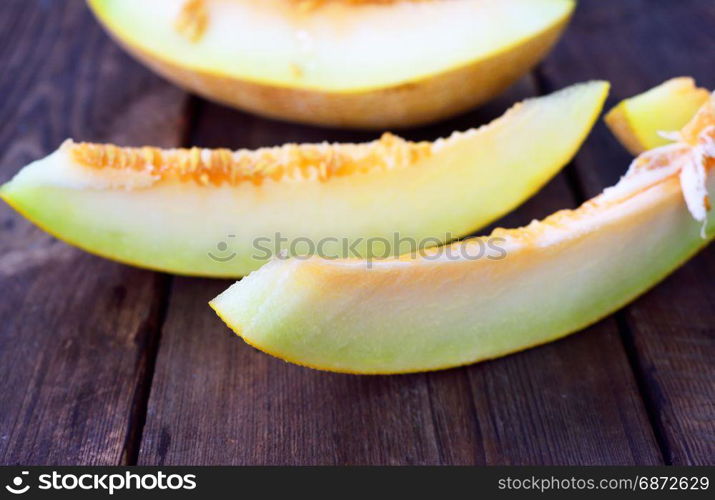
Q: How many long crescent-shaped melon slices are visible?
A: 2